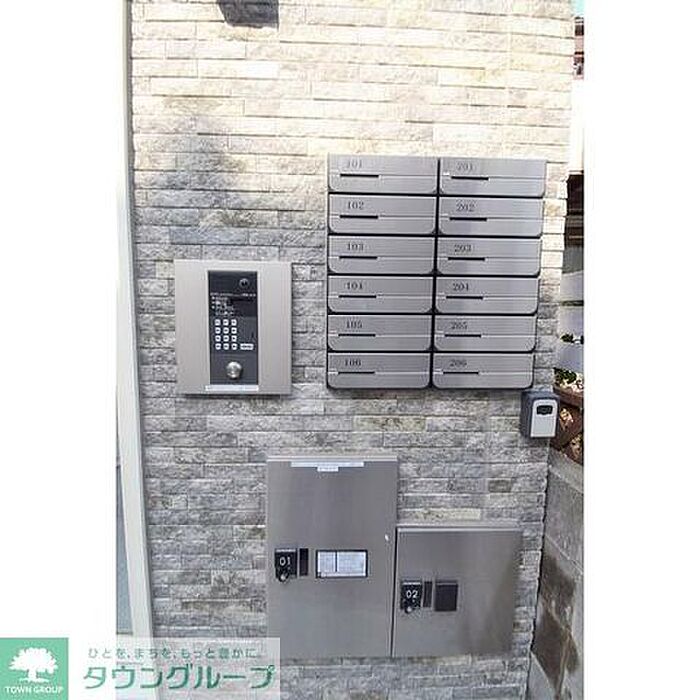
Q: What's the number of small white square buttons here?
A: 12